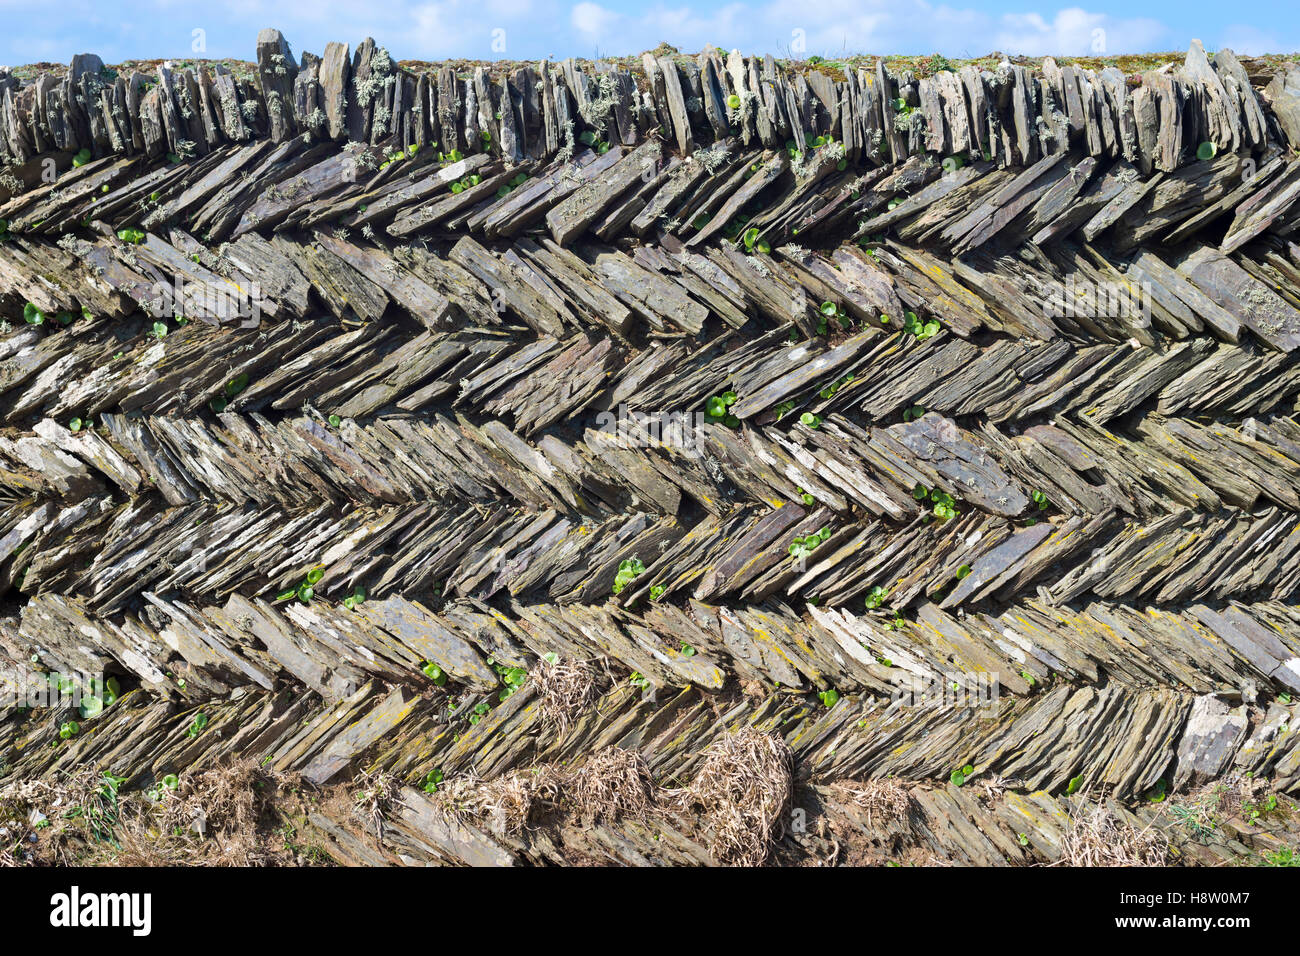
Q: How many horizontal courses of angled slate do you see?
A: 8